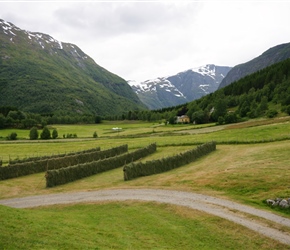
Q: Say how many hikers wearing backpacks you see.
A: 0